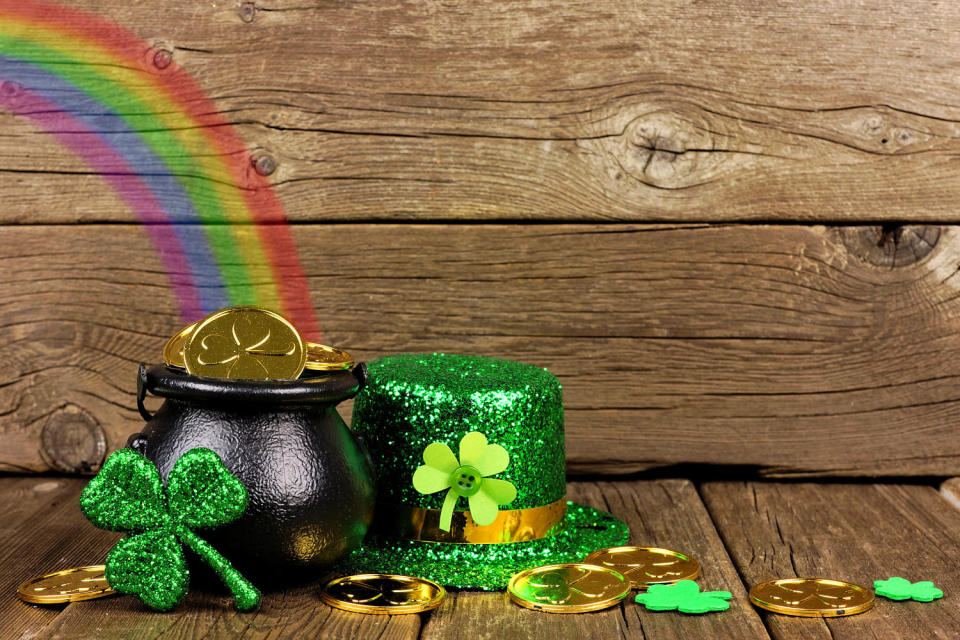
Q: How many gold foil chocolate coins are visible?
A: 8